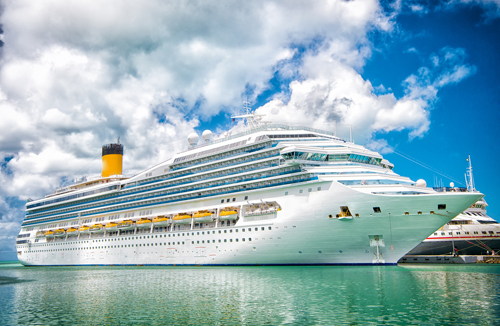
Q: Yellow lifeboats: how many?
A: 12